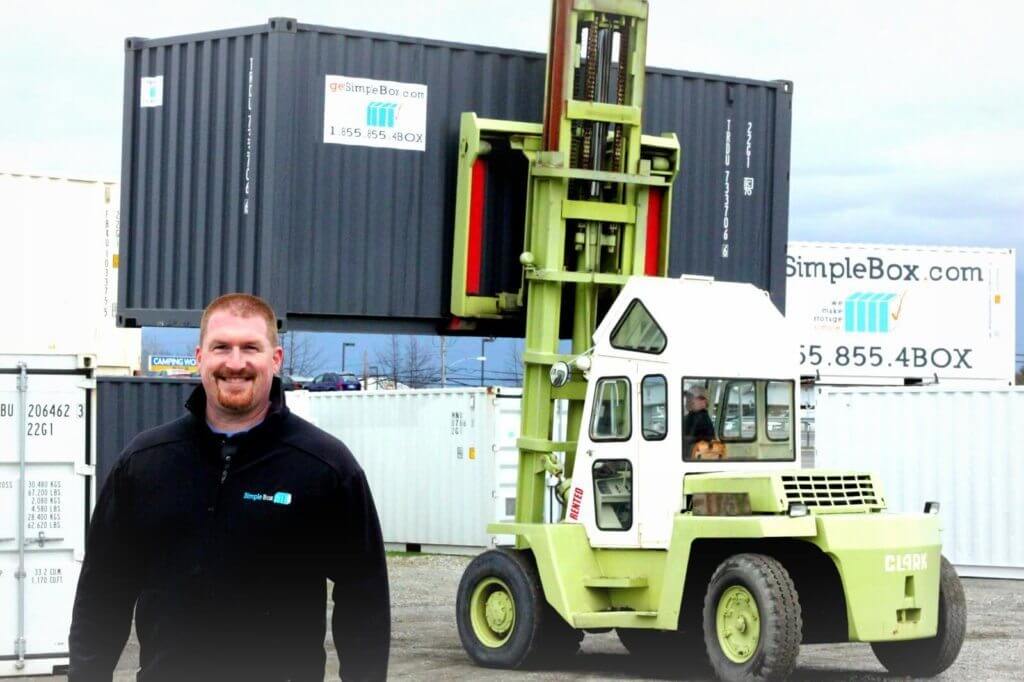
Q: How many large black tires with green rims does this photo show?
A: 2